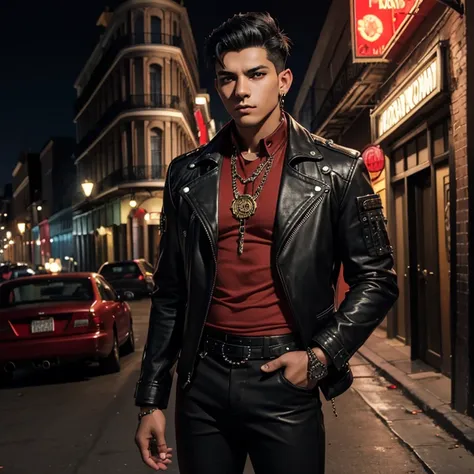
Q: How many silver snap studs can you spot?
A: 5